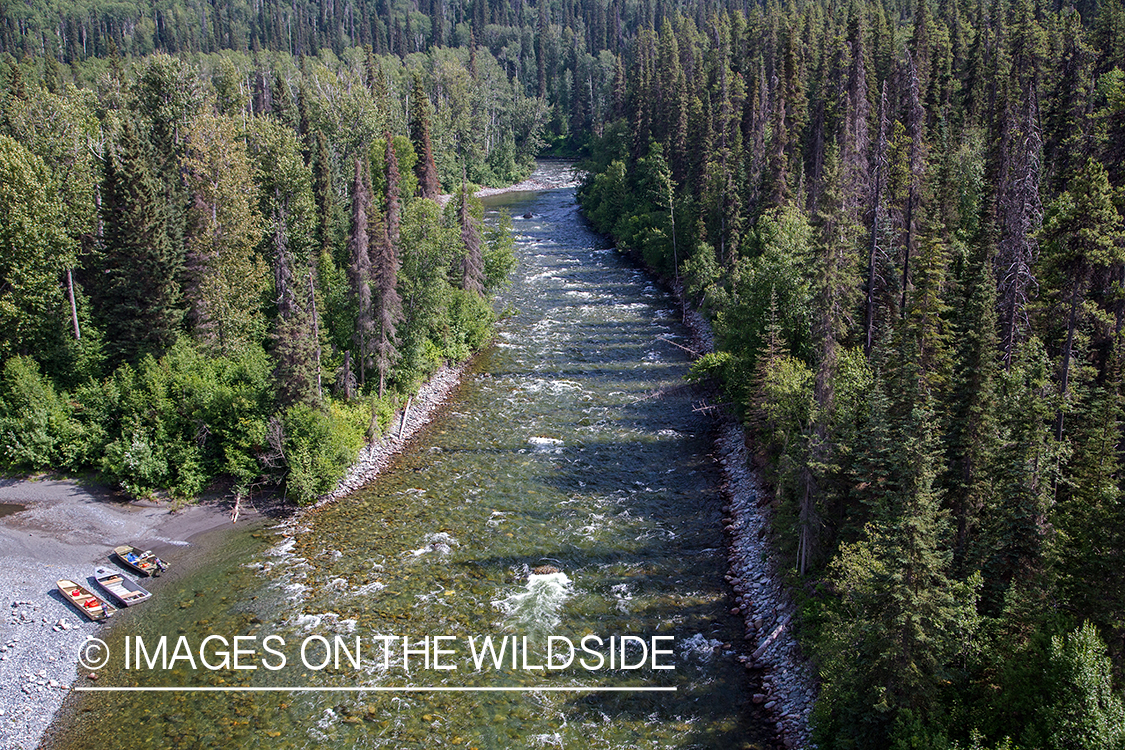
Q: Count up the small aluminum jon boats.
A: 3